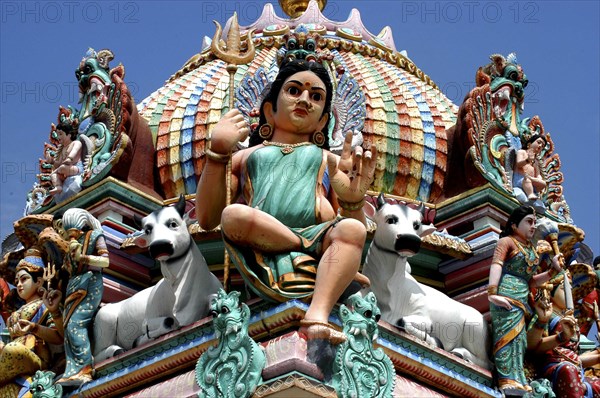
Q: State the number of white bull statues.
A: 2